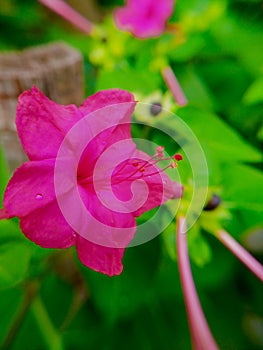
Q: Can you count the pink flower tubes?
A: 4